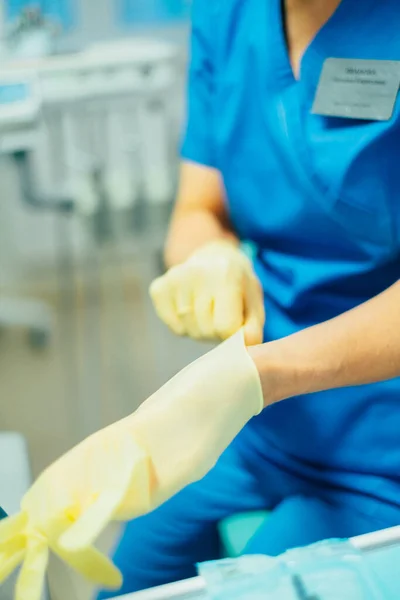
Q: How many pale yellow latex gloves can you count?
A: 2